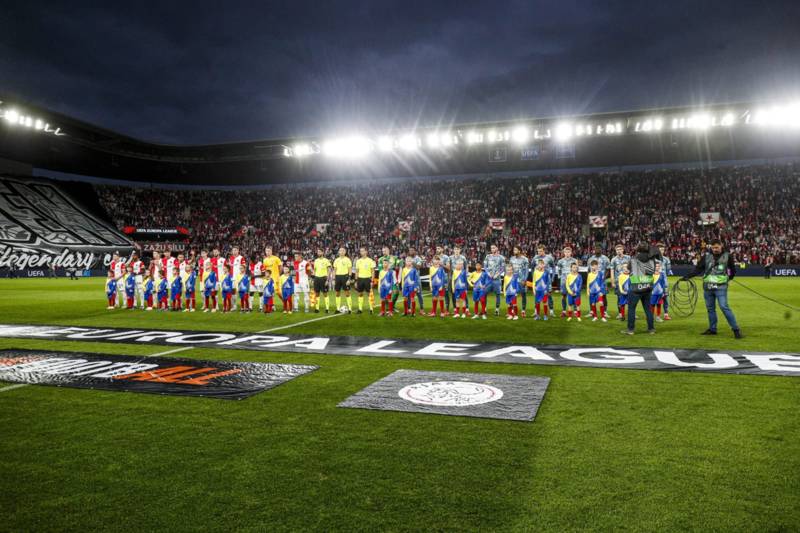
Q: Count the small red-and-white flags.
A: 5